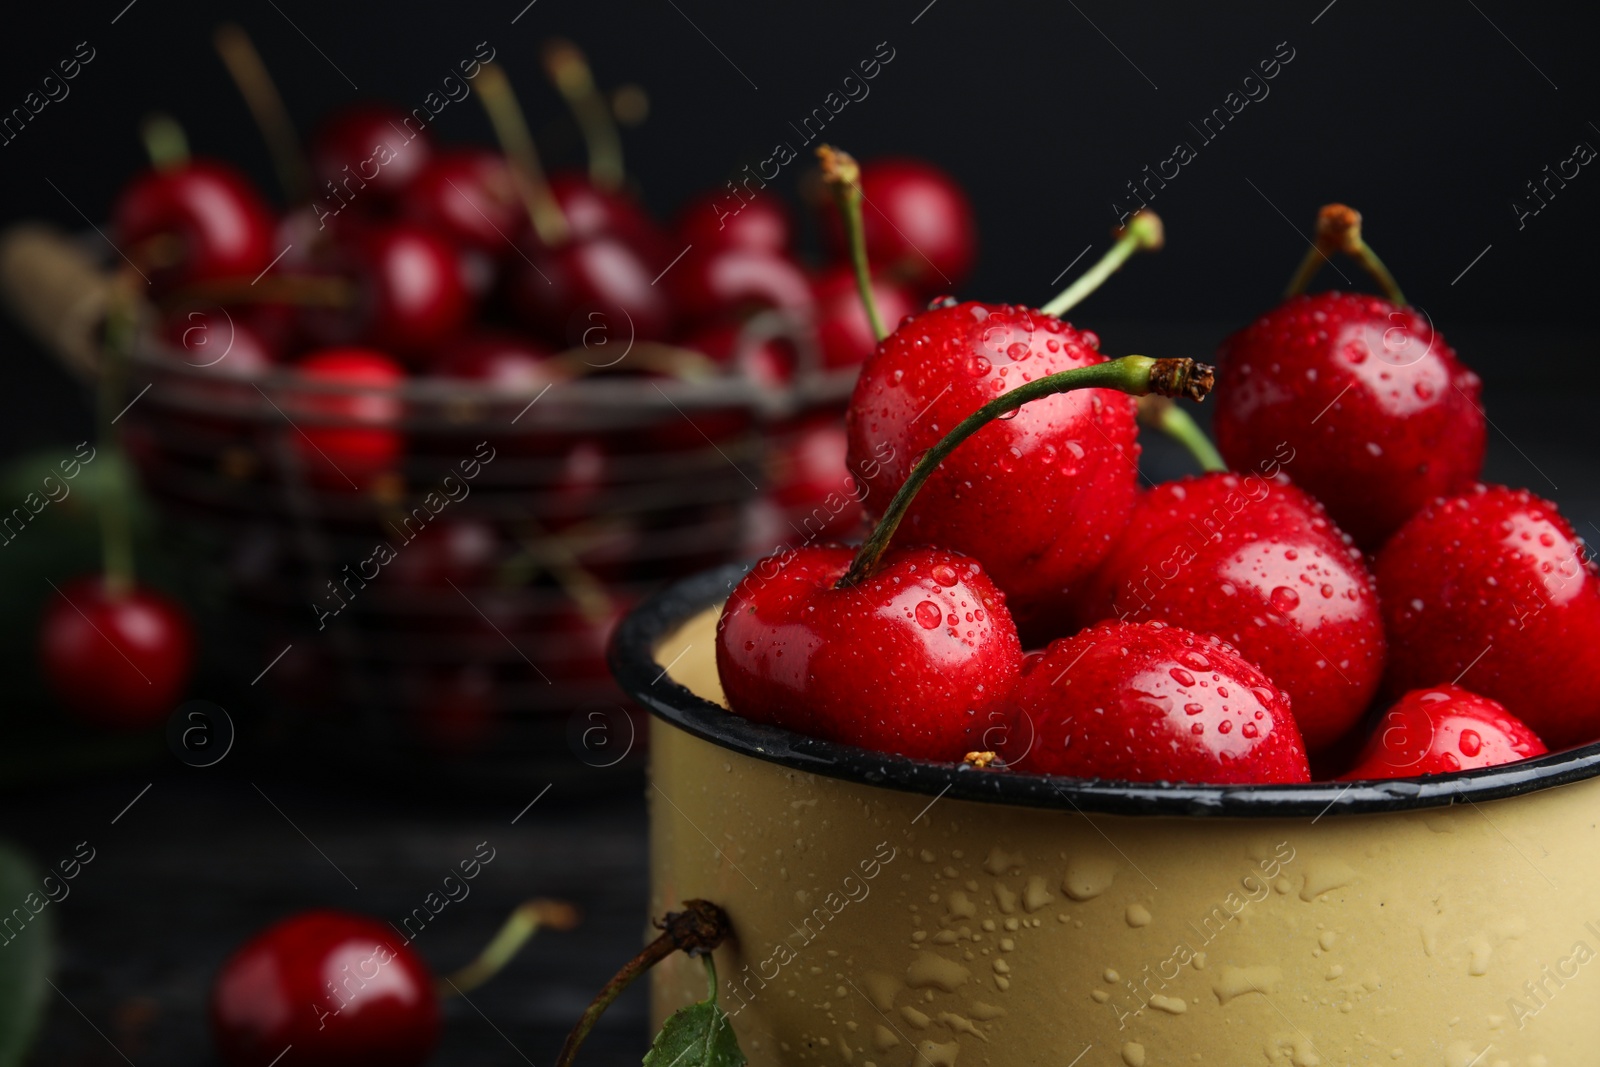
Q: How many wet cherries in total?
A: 7